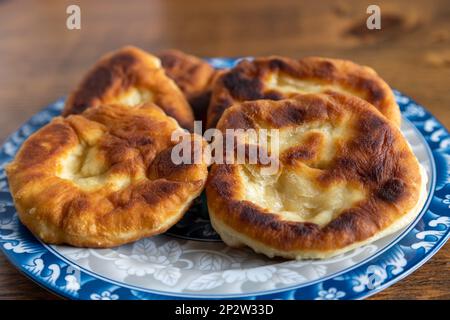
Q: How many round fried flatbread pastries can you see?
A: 5